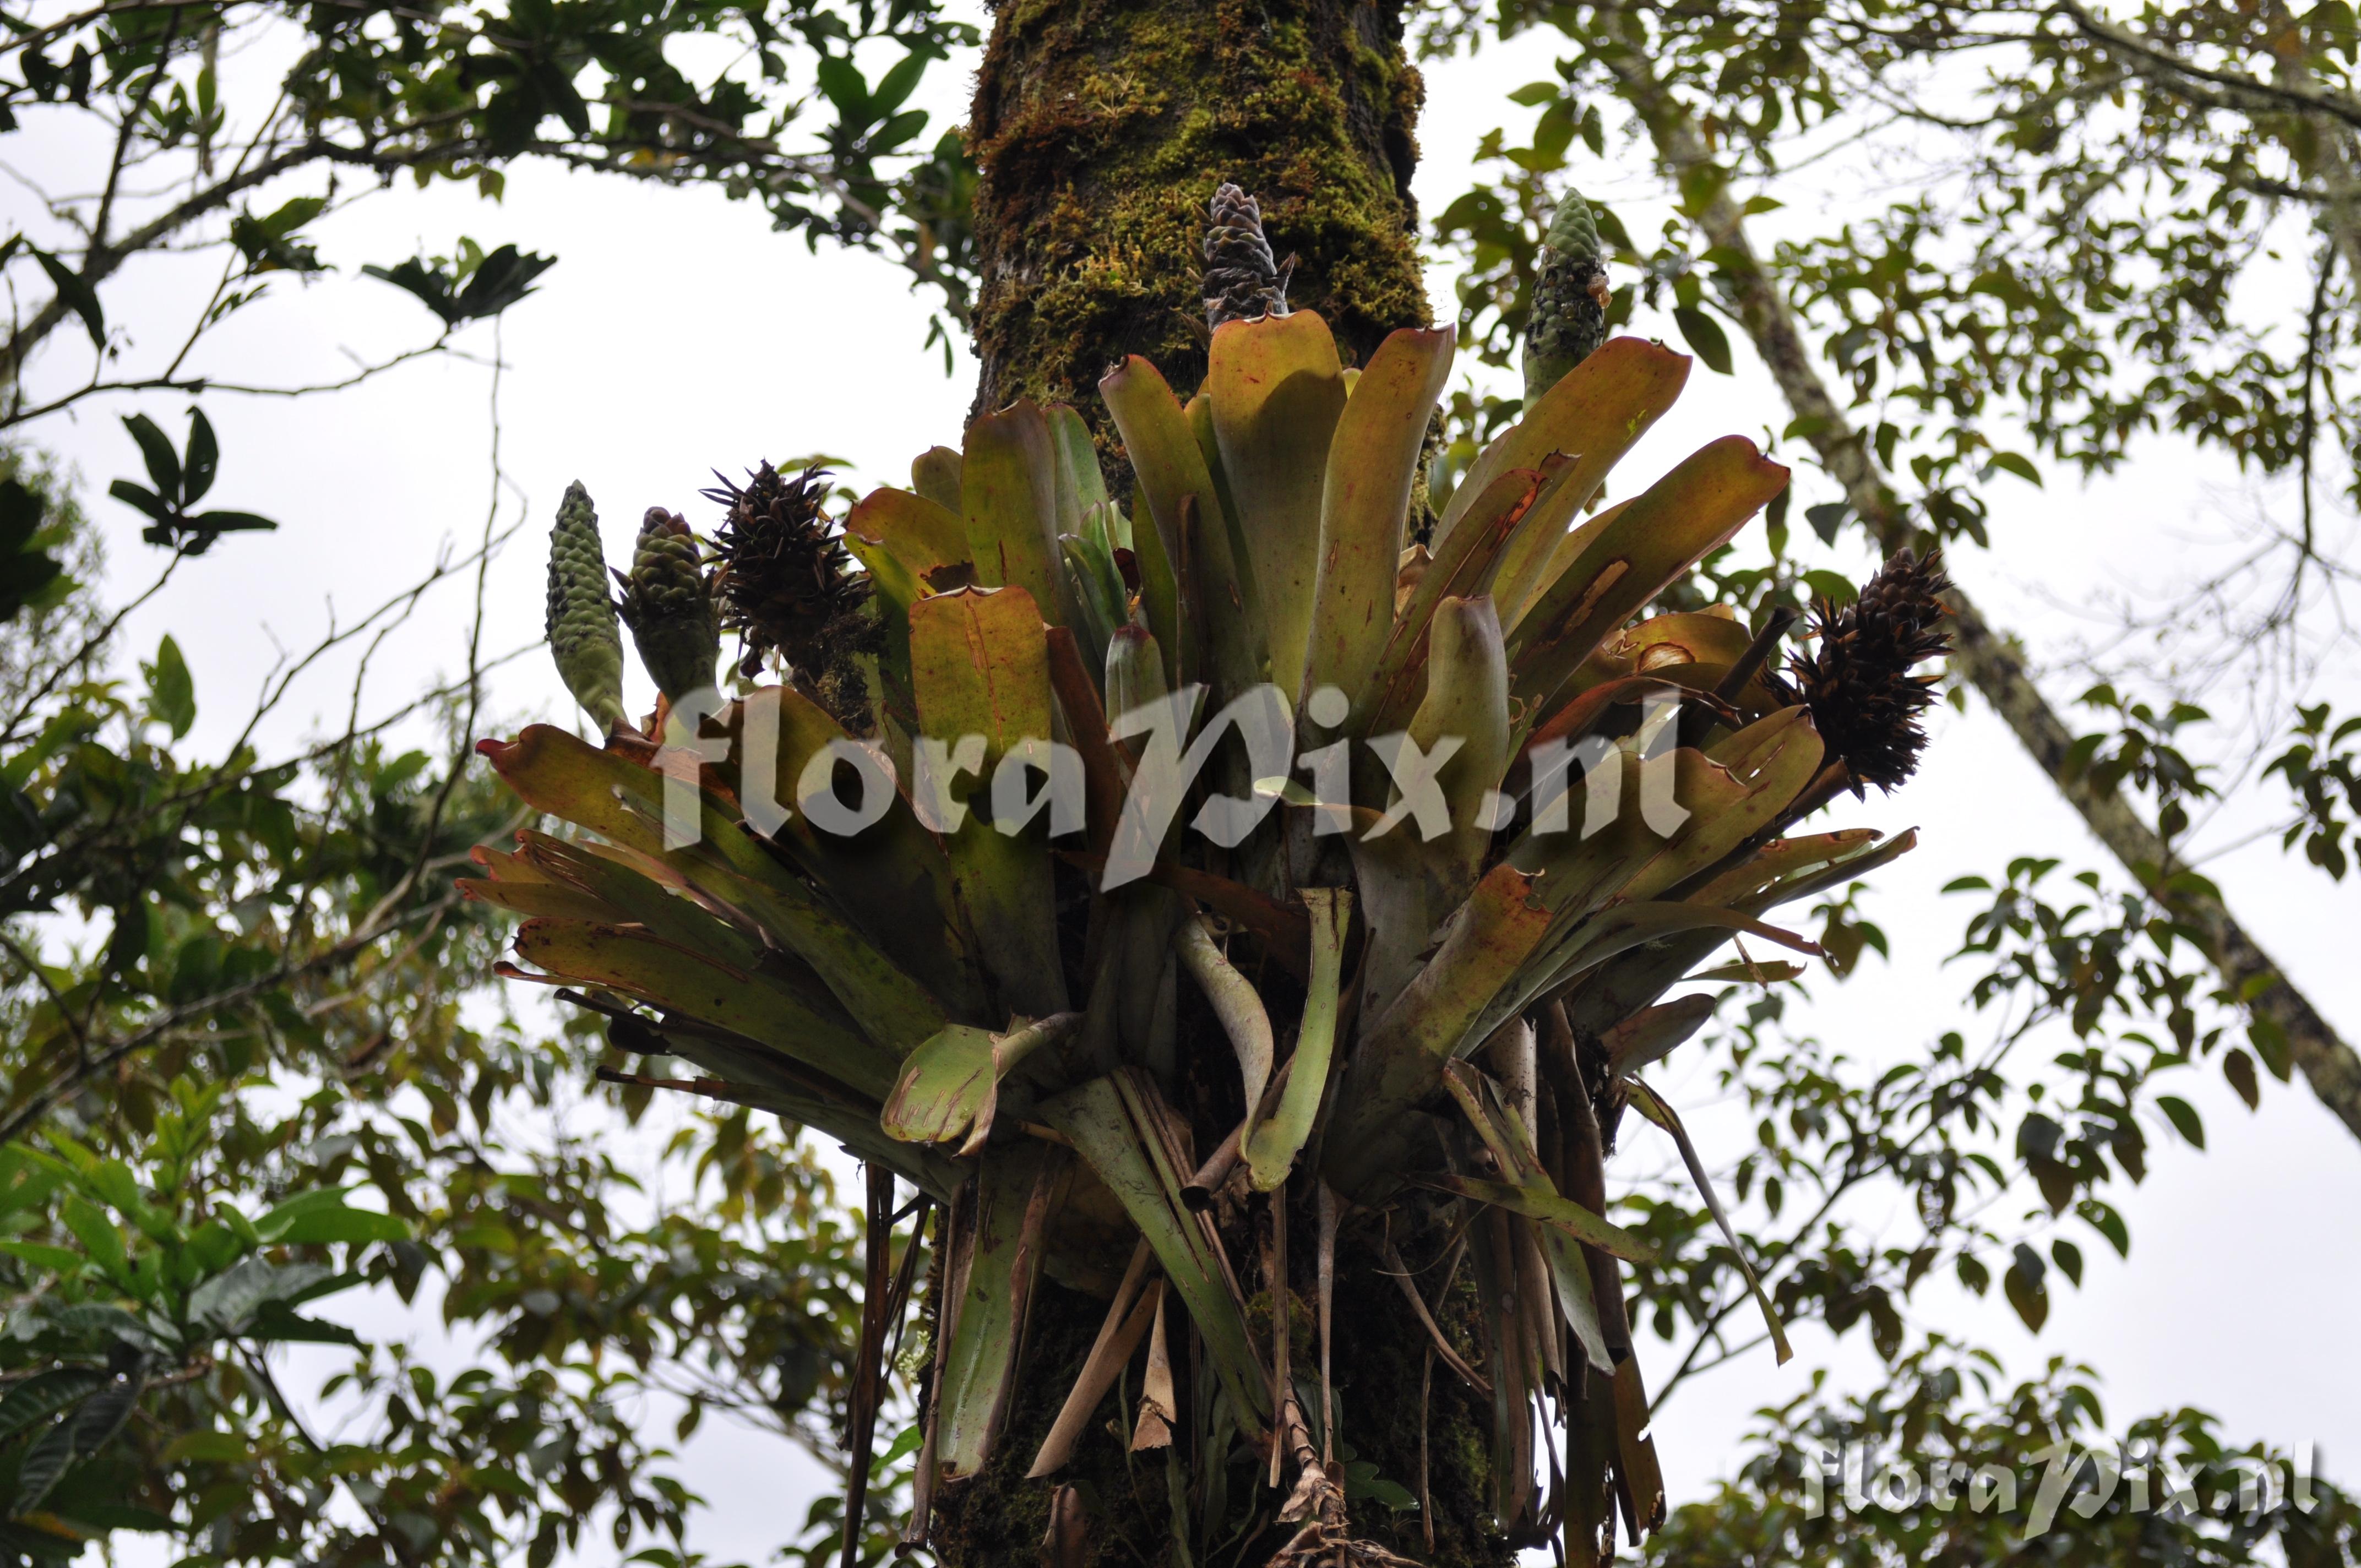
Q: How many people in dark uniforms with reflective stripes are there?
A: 0